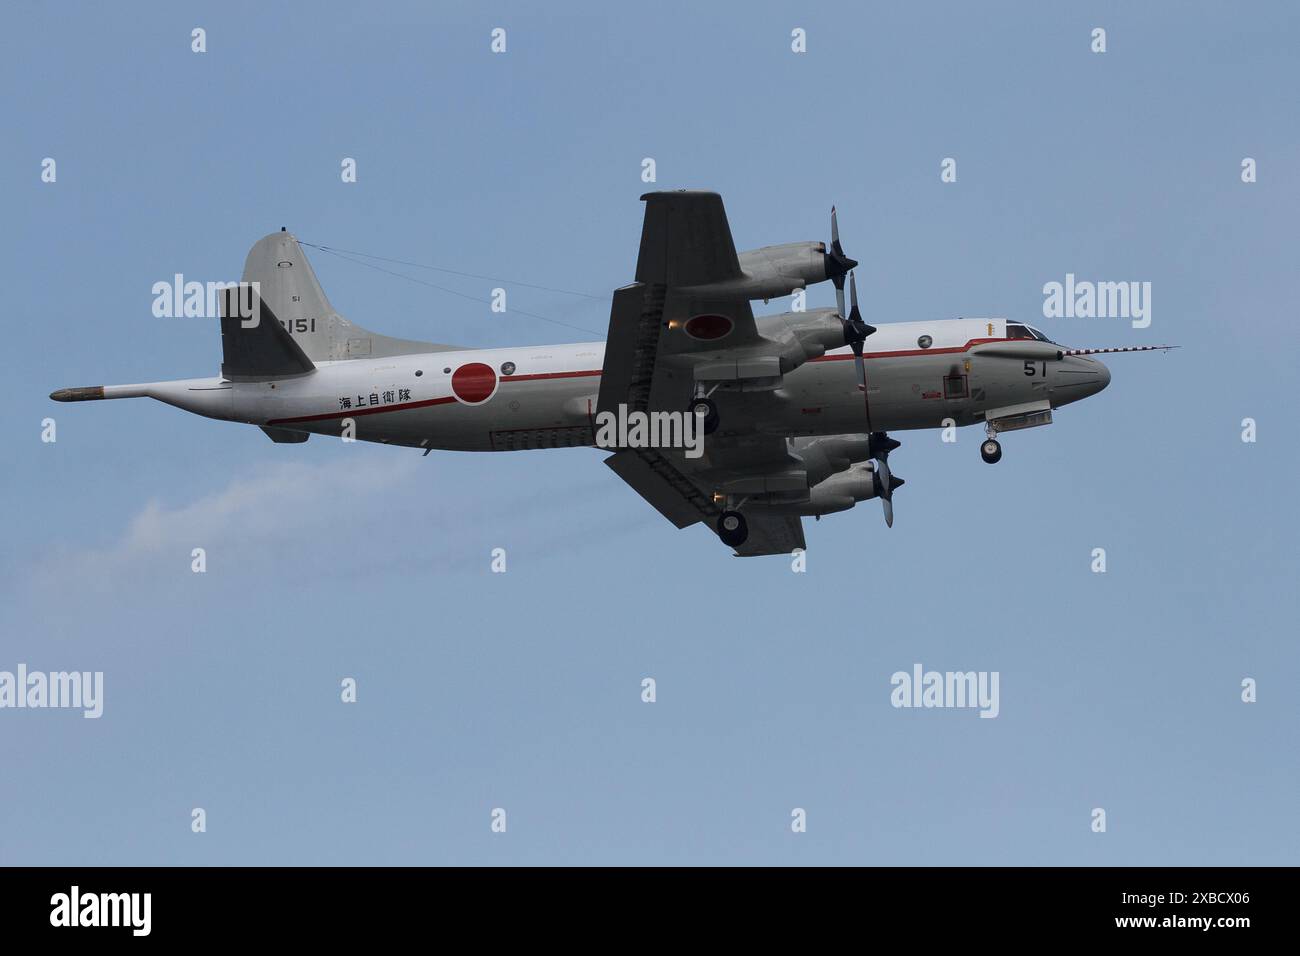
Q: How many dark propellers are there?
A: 4